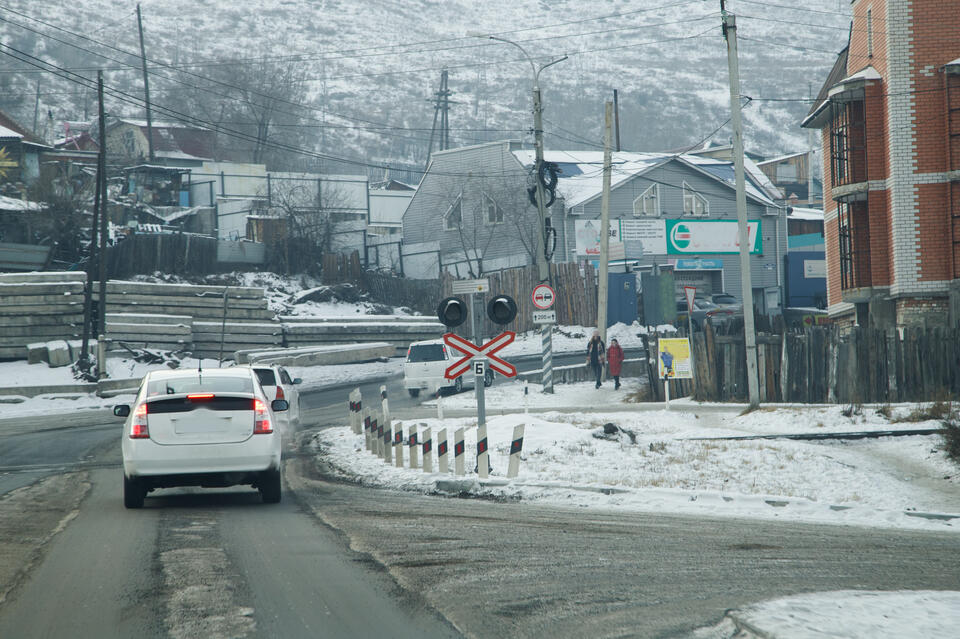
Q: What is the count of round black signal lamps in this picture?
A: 2